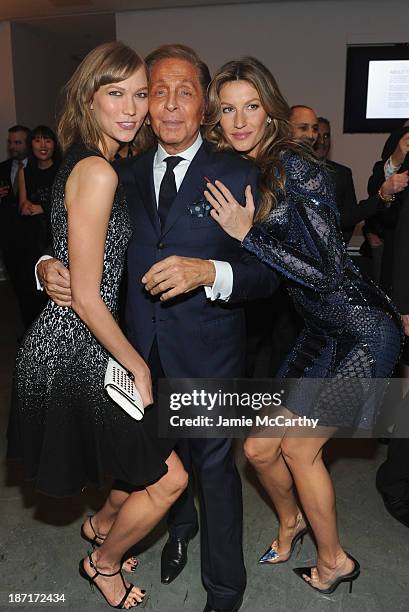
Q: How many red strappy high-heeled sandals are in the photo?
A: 0